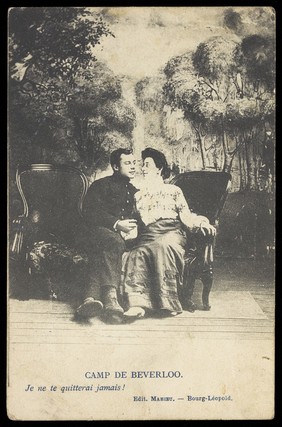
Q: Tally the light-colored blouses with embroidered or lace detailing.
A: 1